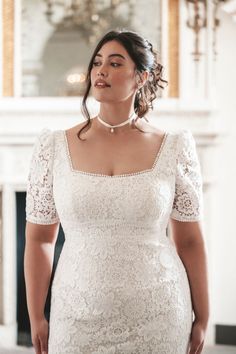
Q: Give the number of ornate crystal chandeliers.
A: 1